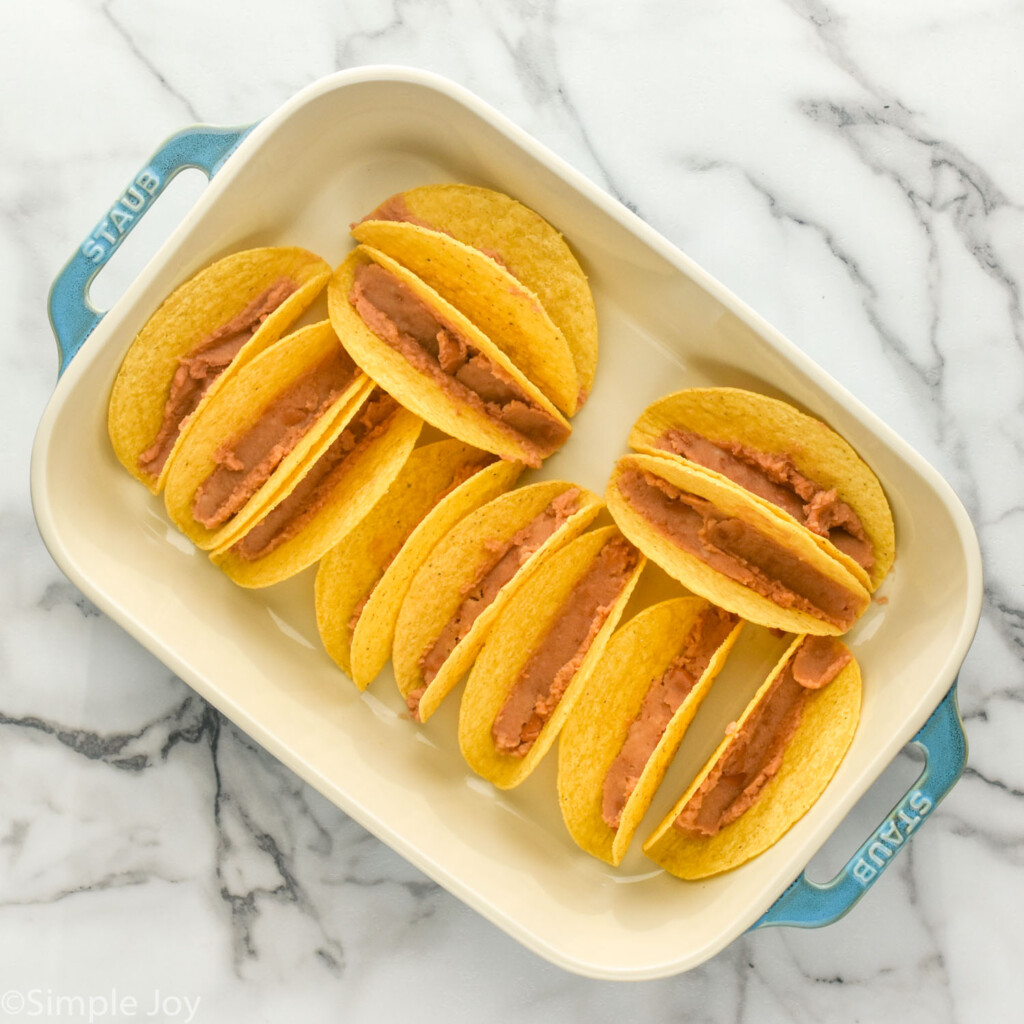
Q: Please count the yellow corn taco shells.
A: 12